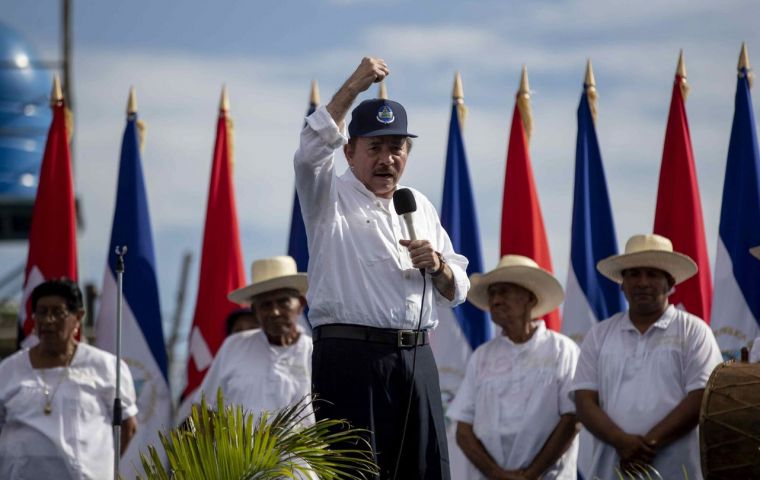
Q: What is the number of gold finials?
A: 10